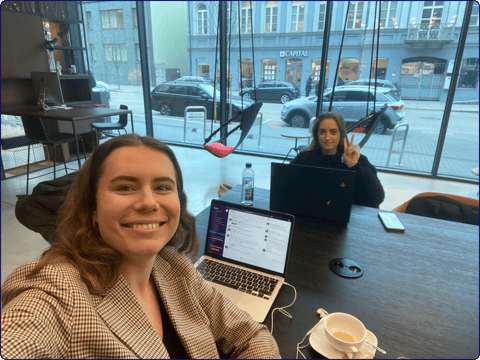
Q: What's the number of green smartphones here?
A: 0